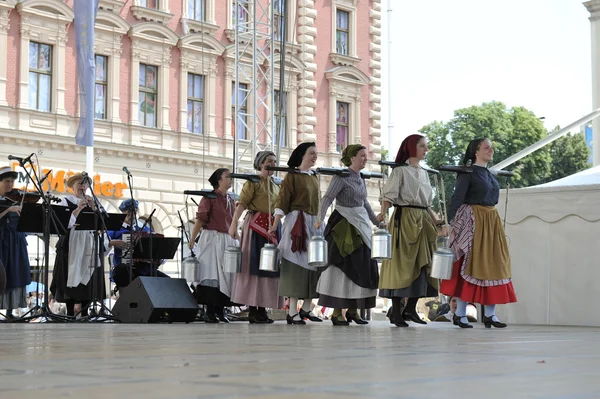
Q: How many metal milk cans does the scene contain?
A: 6